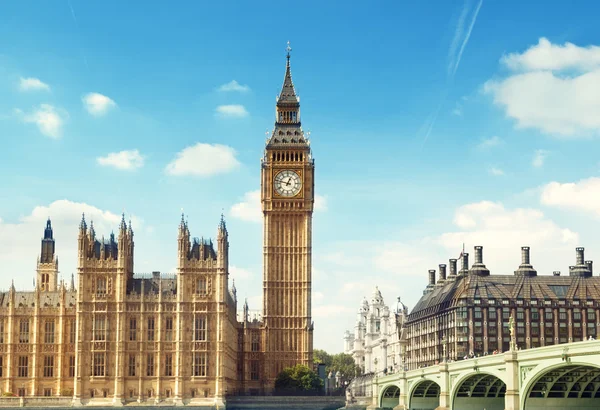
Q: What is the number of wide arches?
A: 4